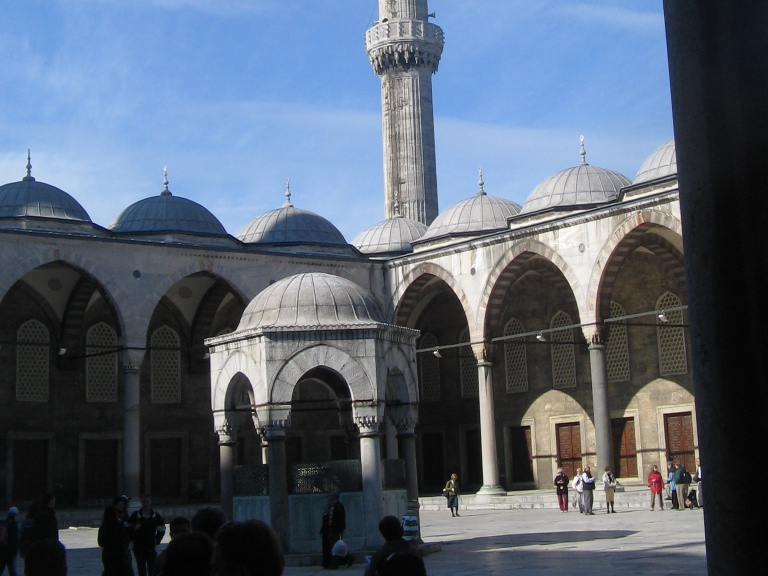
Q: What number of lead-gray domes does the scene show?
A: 8